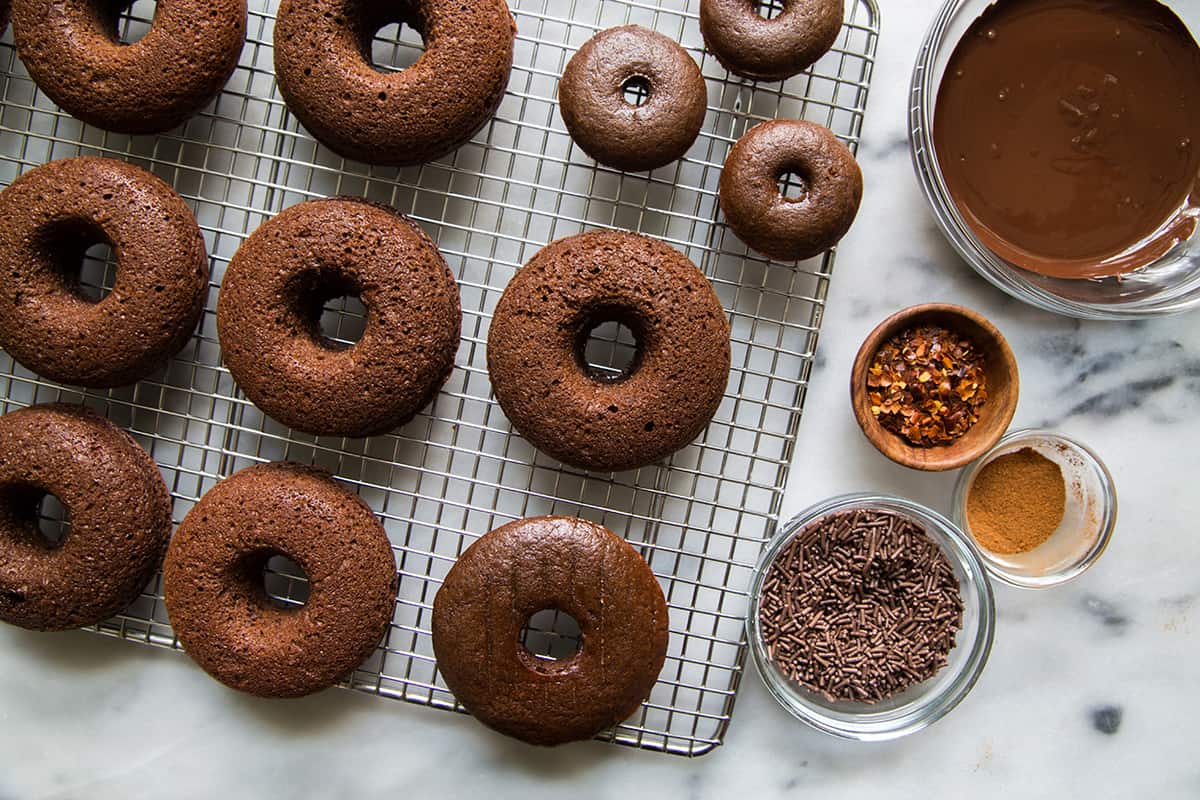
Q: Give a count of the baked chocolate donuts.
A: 11